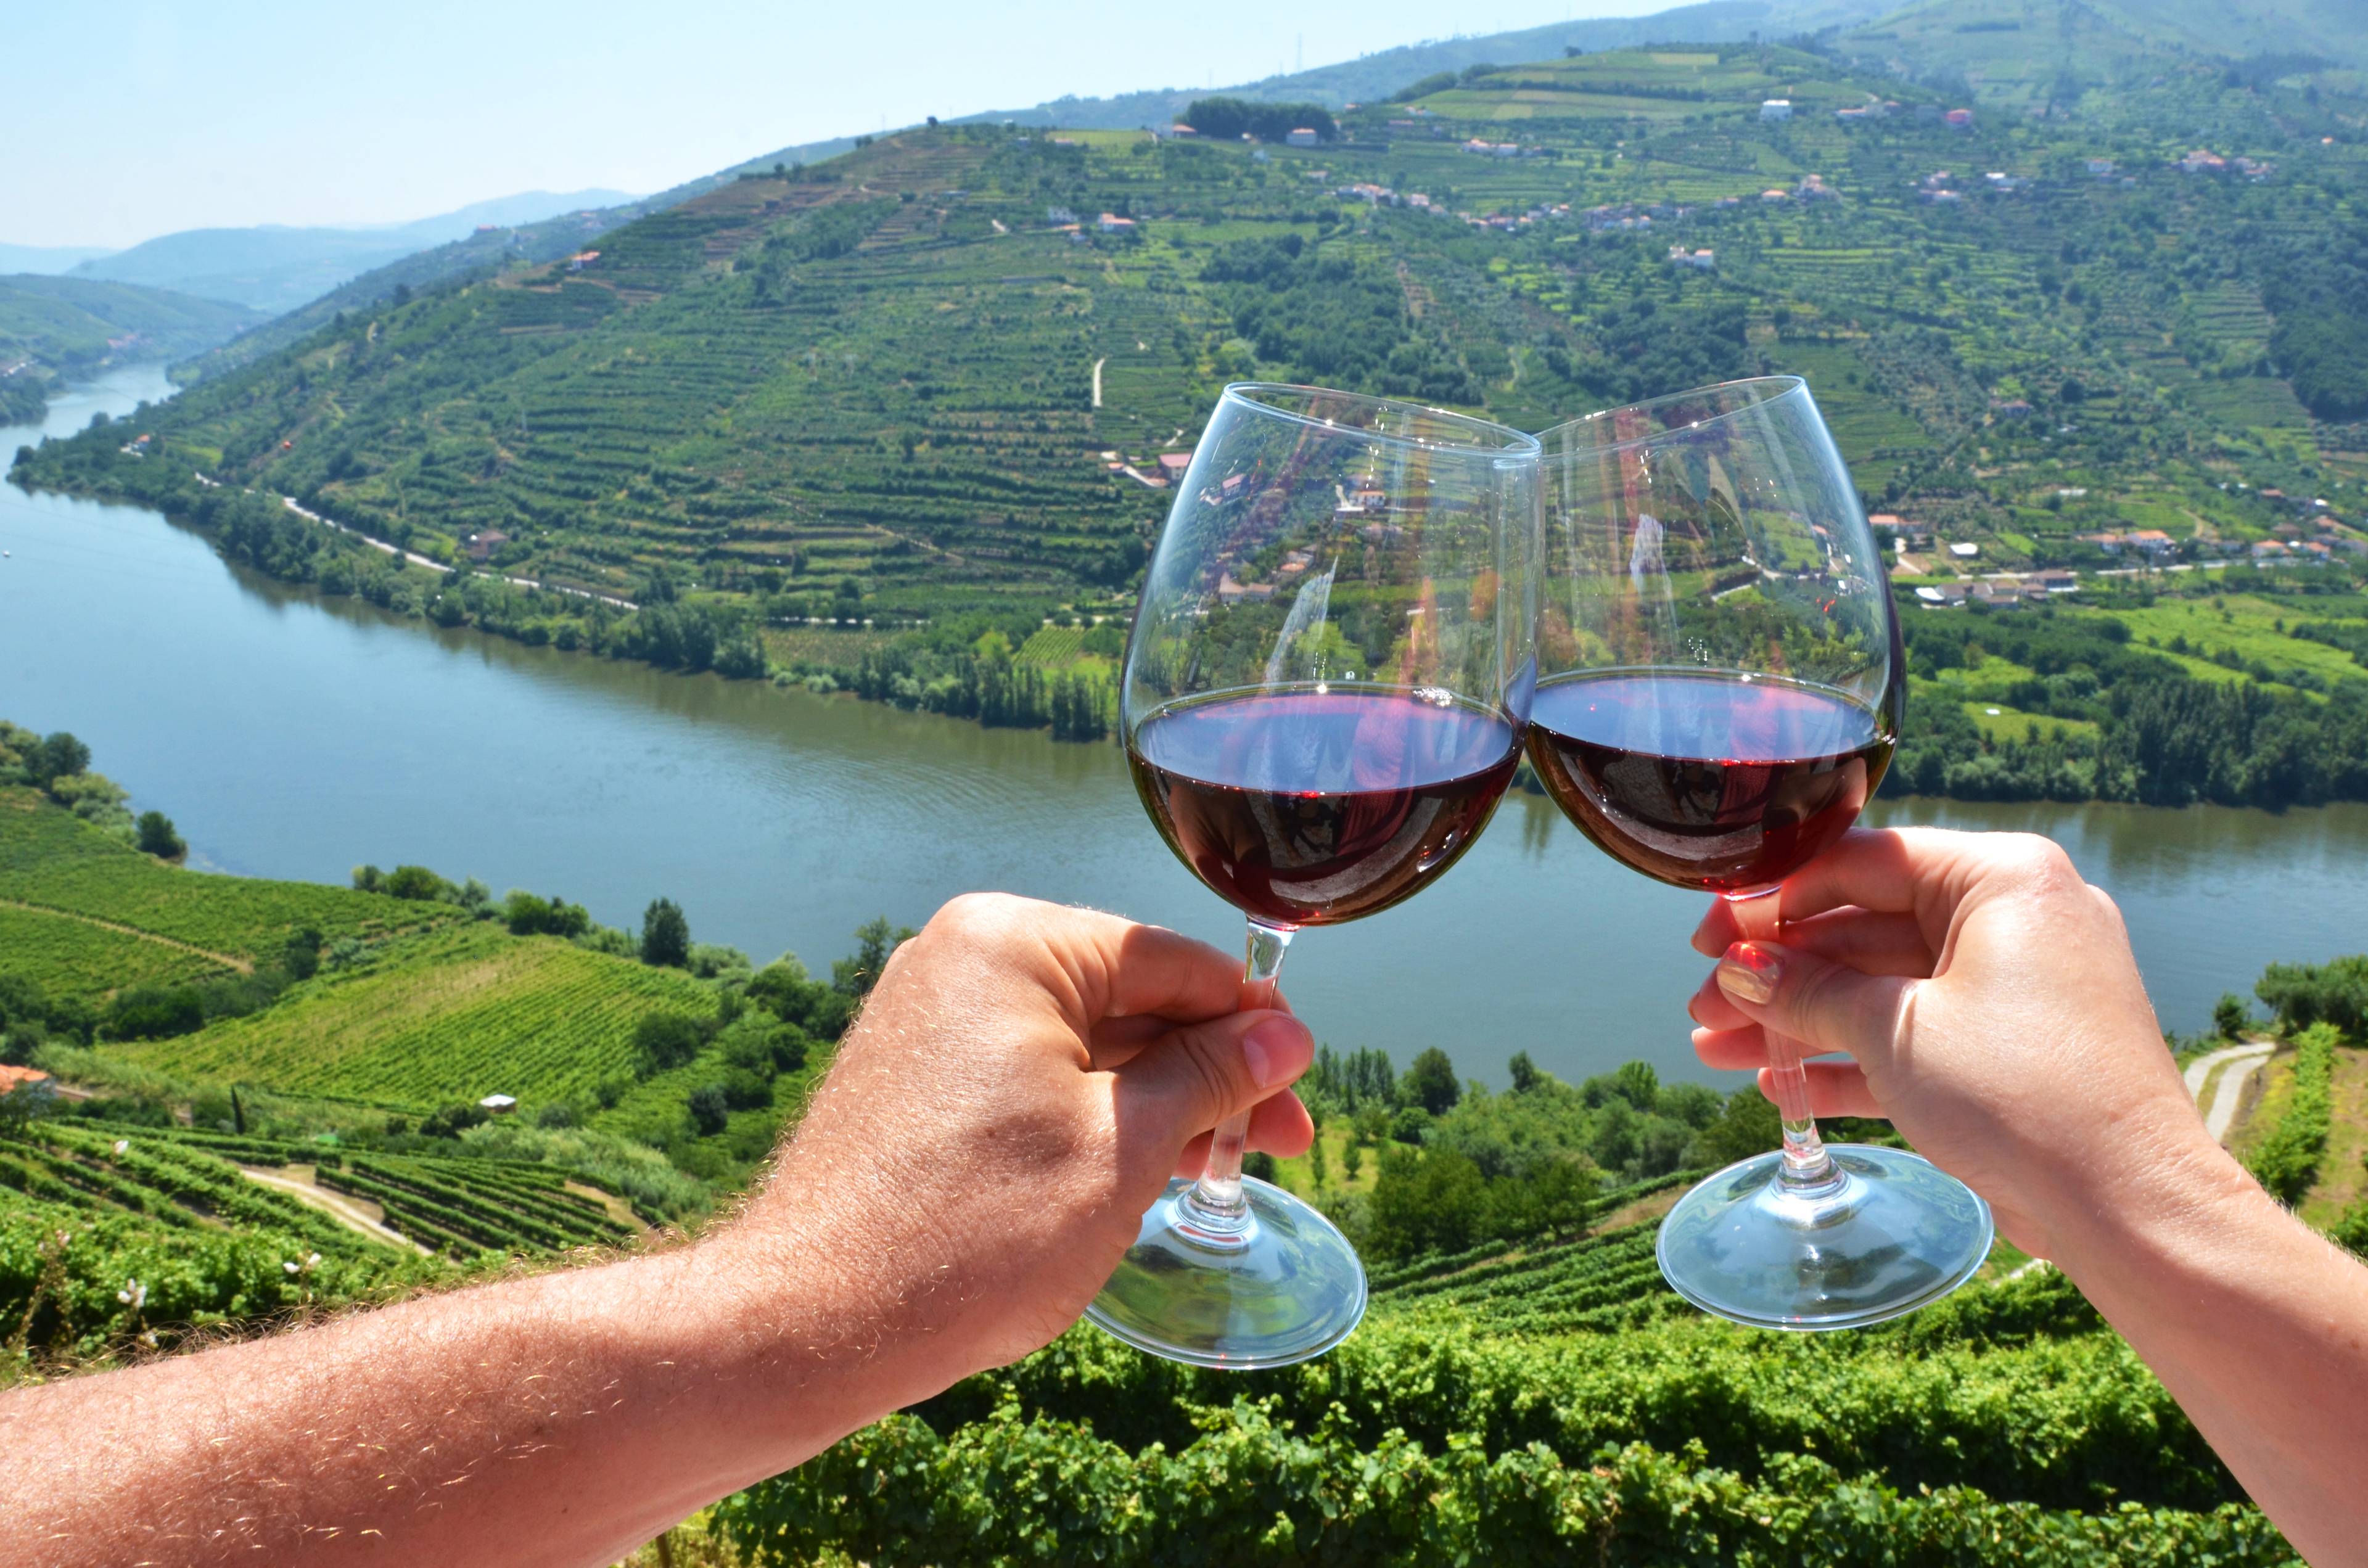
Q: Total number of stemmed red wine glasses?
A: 2